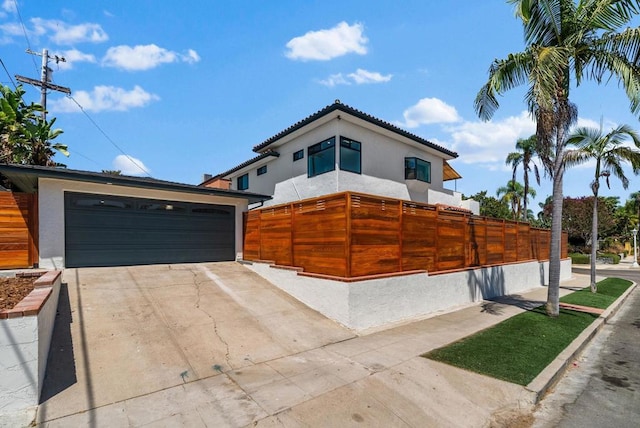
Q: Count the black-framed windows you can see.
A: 6